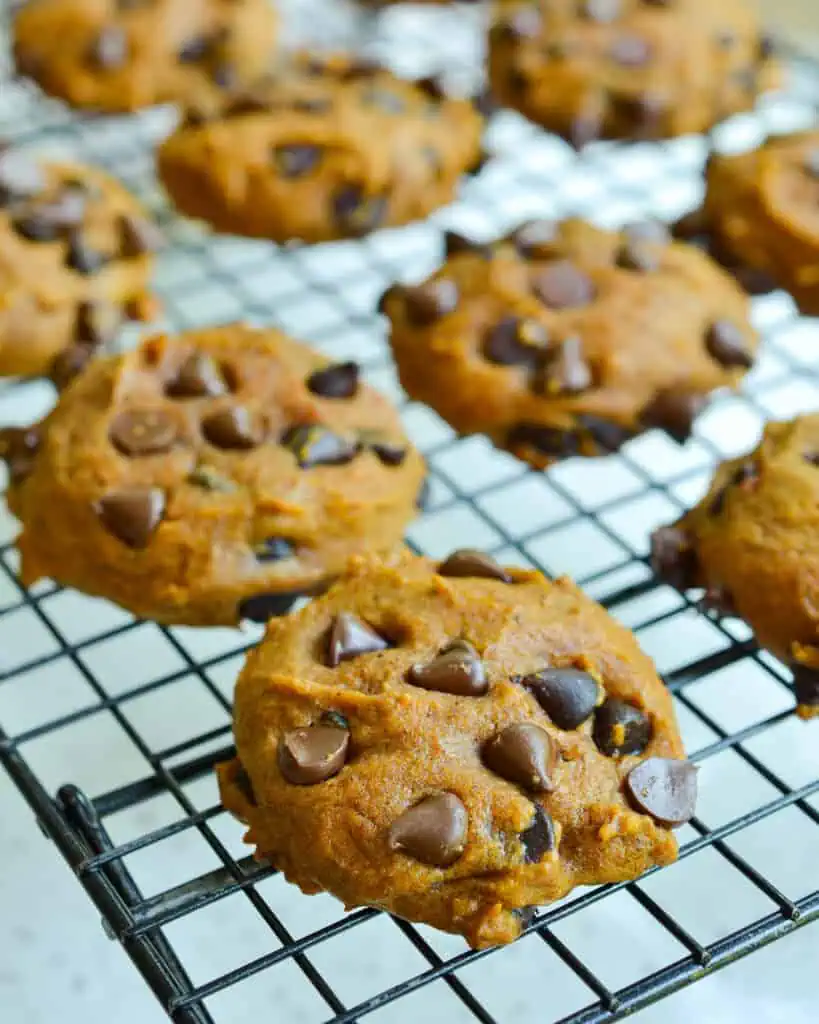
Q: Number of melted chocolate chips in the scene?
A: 0